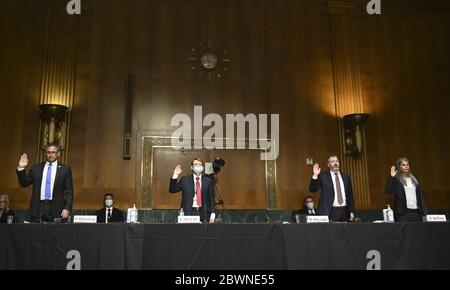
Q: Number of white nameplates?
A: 4